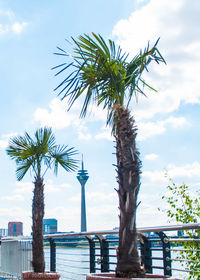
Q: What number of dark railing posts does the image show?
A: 5